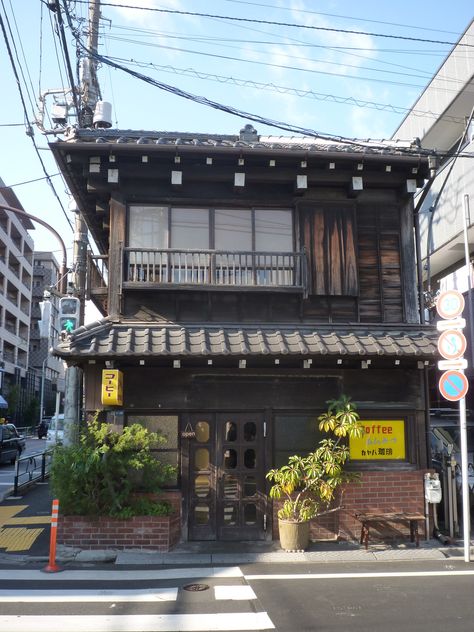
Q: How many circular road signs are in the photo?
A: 3